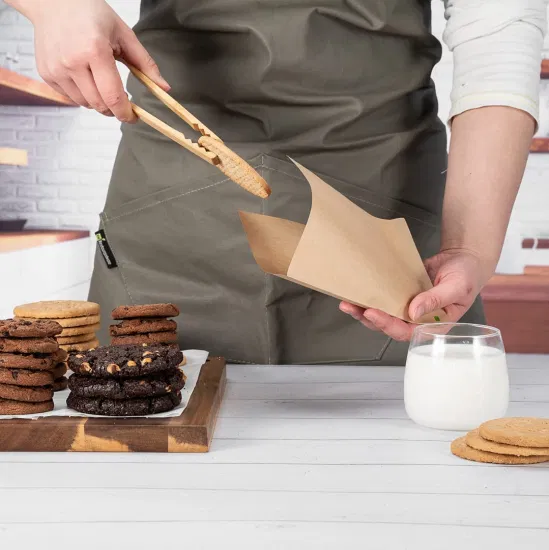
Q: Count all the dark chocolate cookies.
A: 3